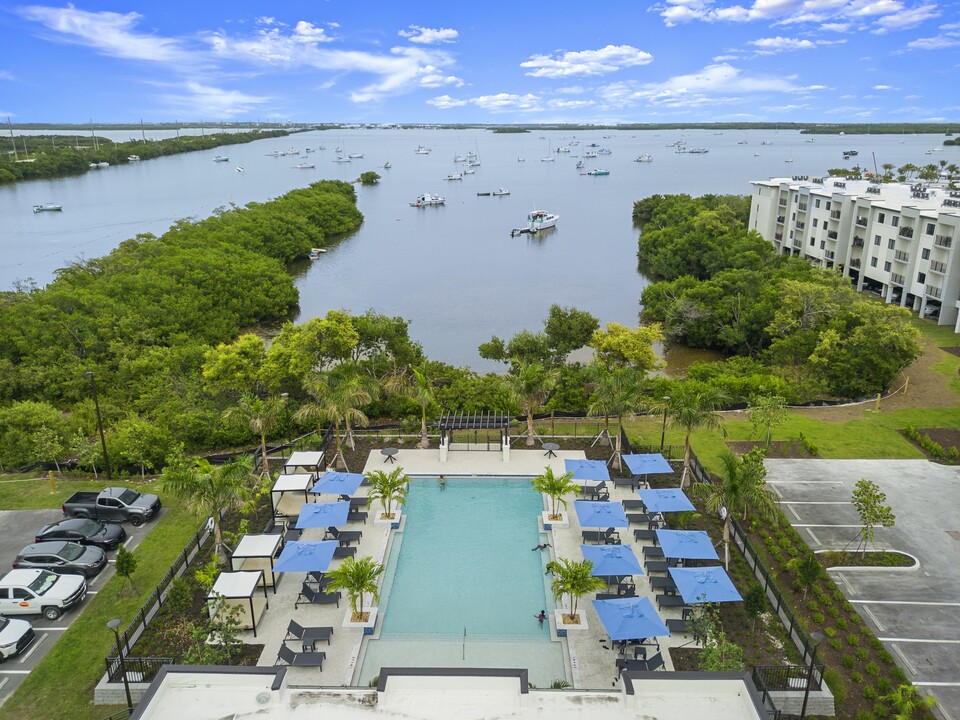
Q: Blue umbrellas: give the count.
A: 11